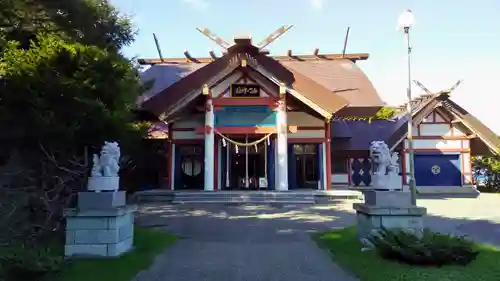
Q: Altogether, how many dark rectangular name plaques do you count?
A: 1